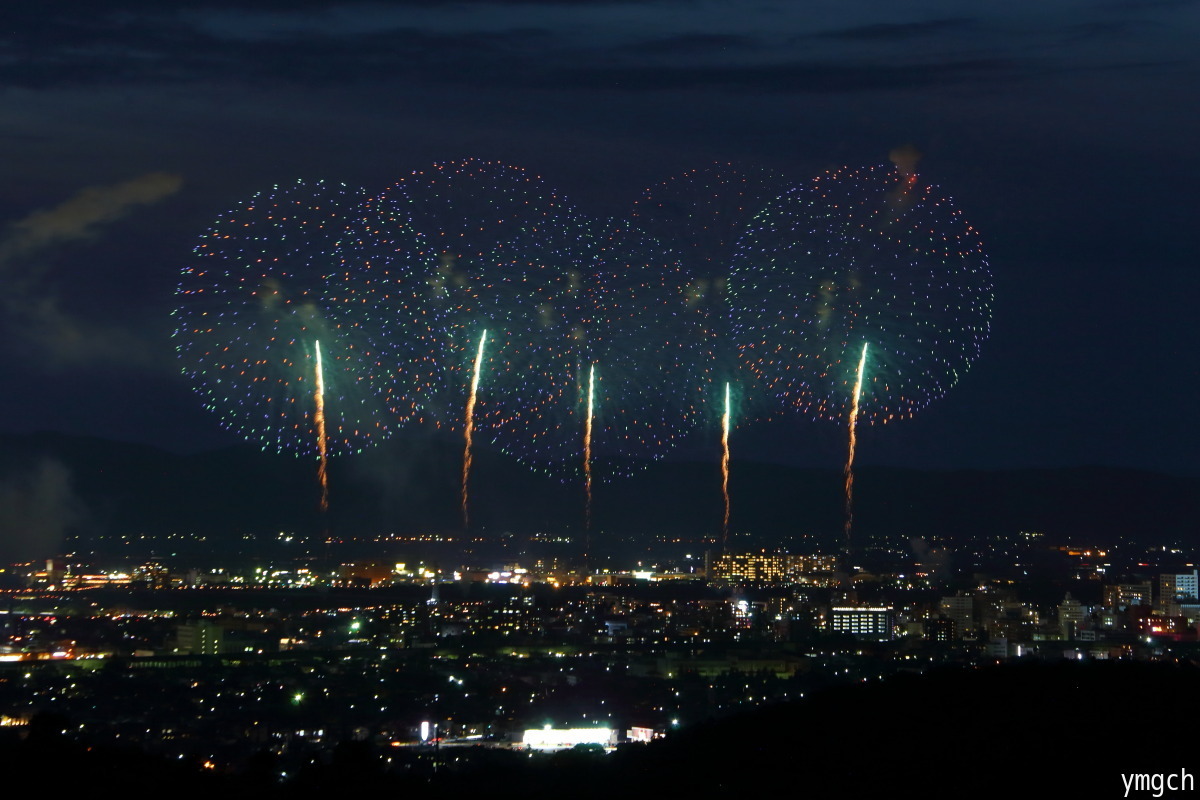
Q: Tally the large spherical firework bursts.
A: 5